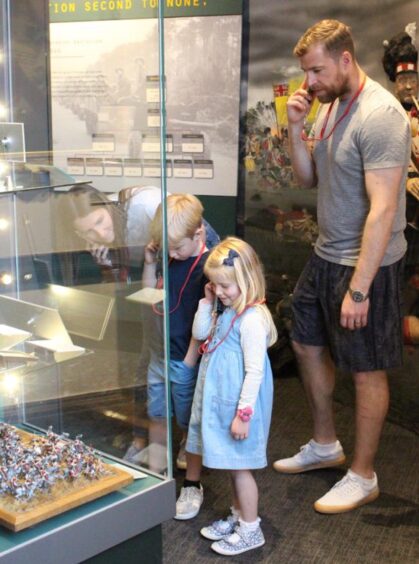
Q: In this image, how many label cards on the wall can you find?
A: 12